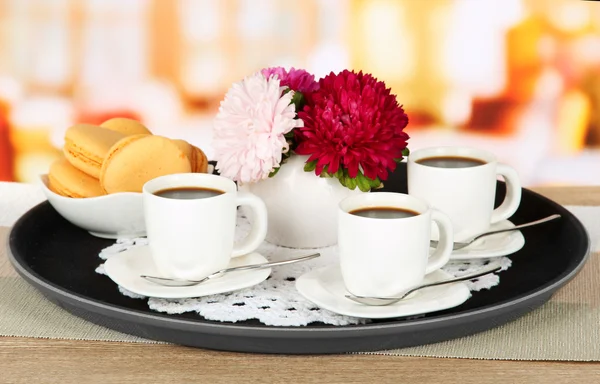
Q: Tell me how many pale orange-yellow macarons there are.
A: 5